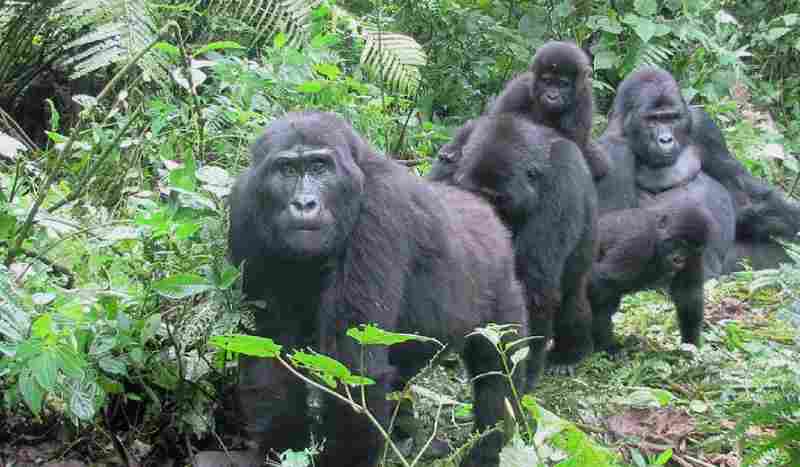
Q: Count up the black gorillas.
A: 5